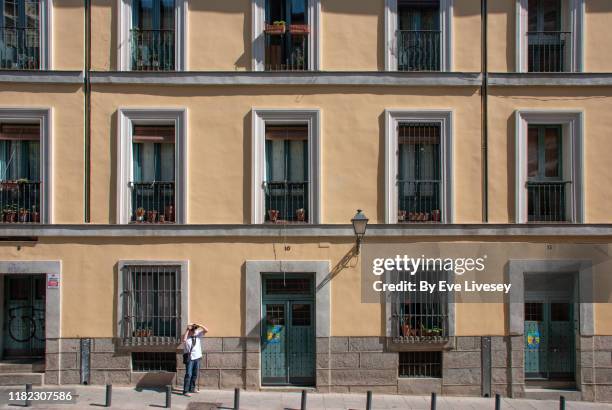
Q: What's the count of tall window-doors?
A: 10